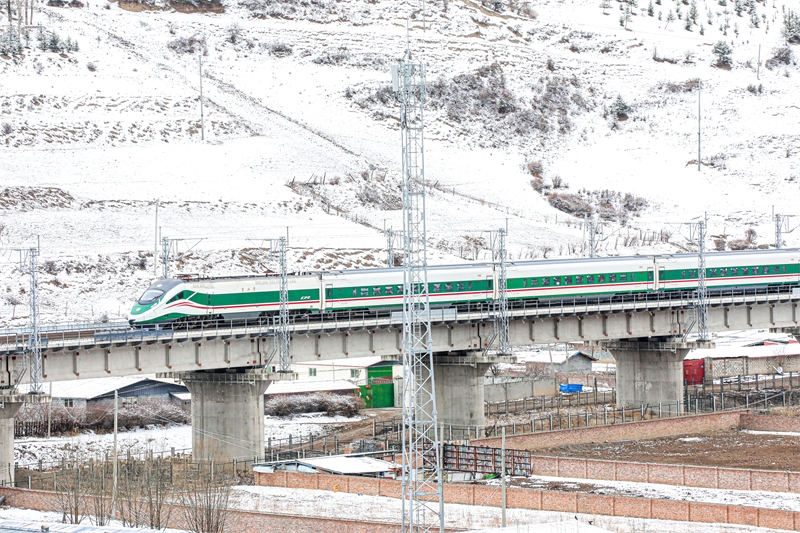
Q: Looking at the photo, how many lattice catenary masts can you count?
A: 8